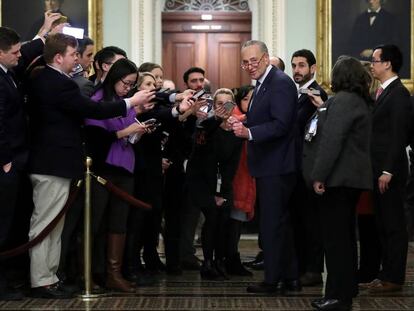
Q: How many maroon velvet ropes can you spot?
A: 2